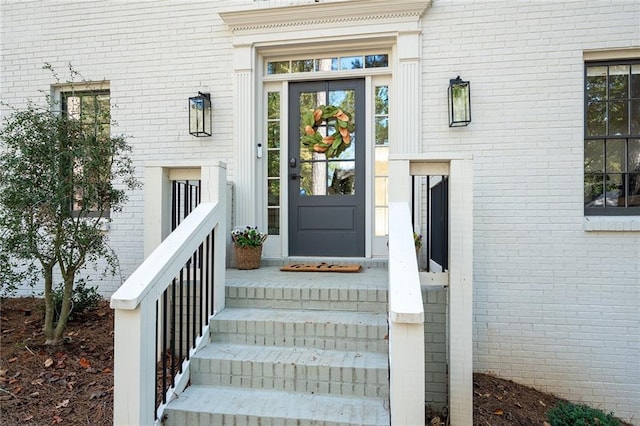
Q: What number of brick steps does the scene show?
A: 4